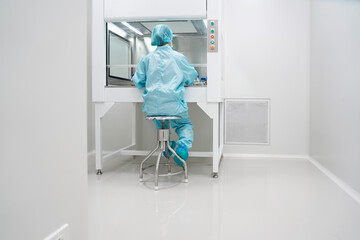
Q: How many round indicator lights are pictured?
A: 5